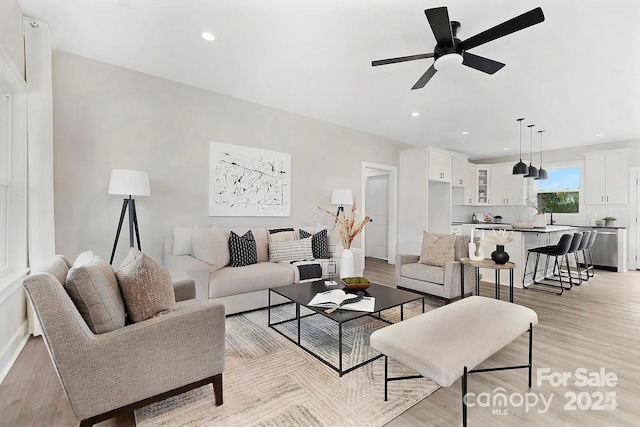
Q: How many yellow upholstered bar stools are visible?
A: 0